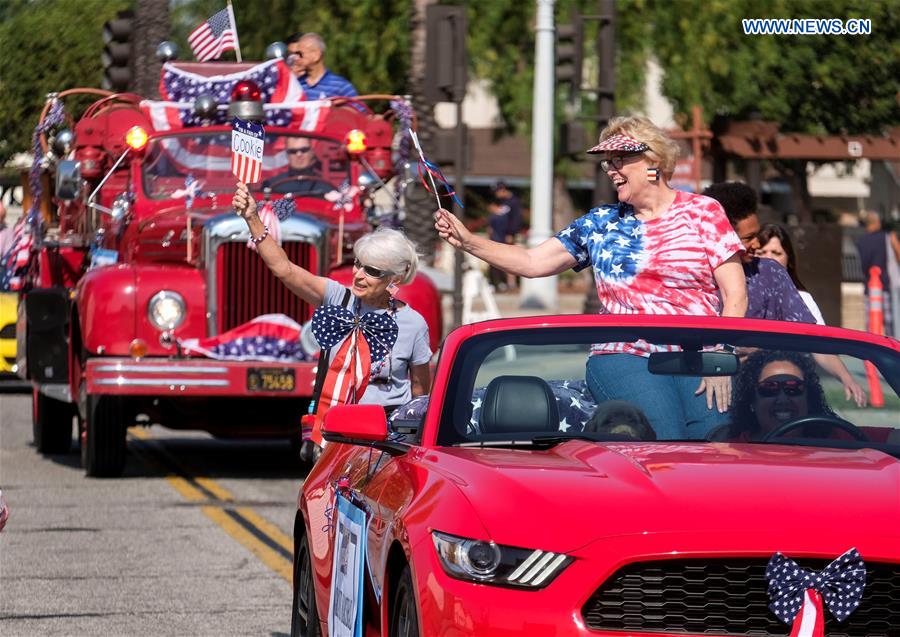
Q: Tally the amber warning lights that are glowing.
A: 2